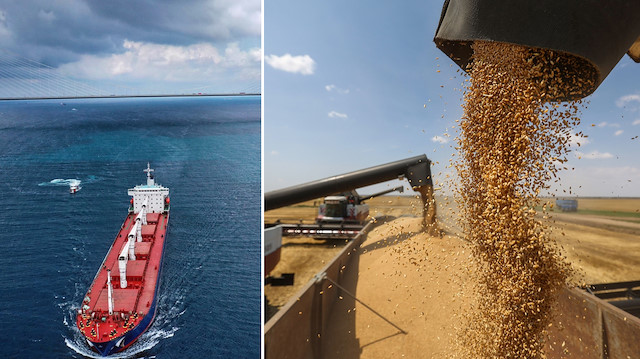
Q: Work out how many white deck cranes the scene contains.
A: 4